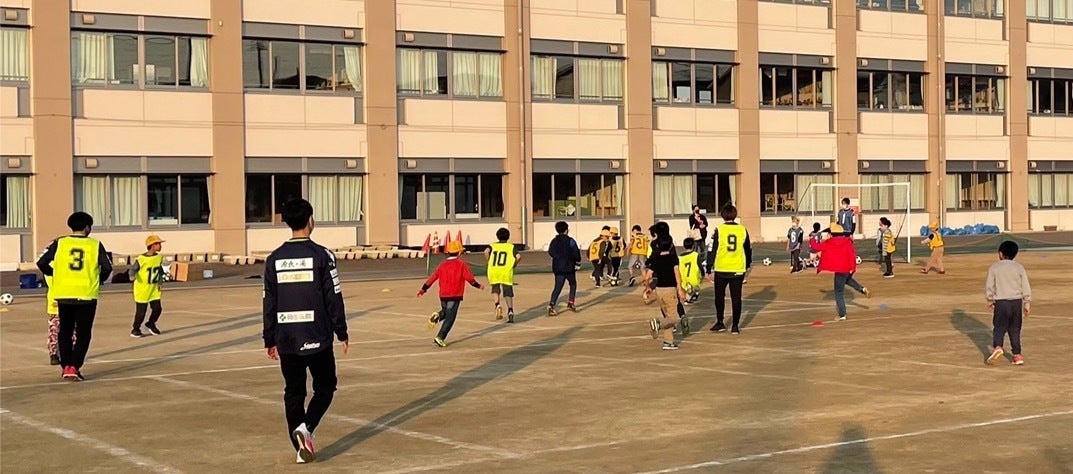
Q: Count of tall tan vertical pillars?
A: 9